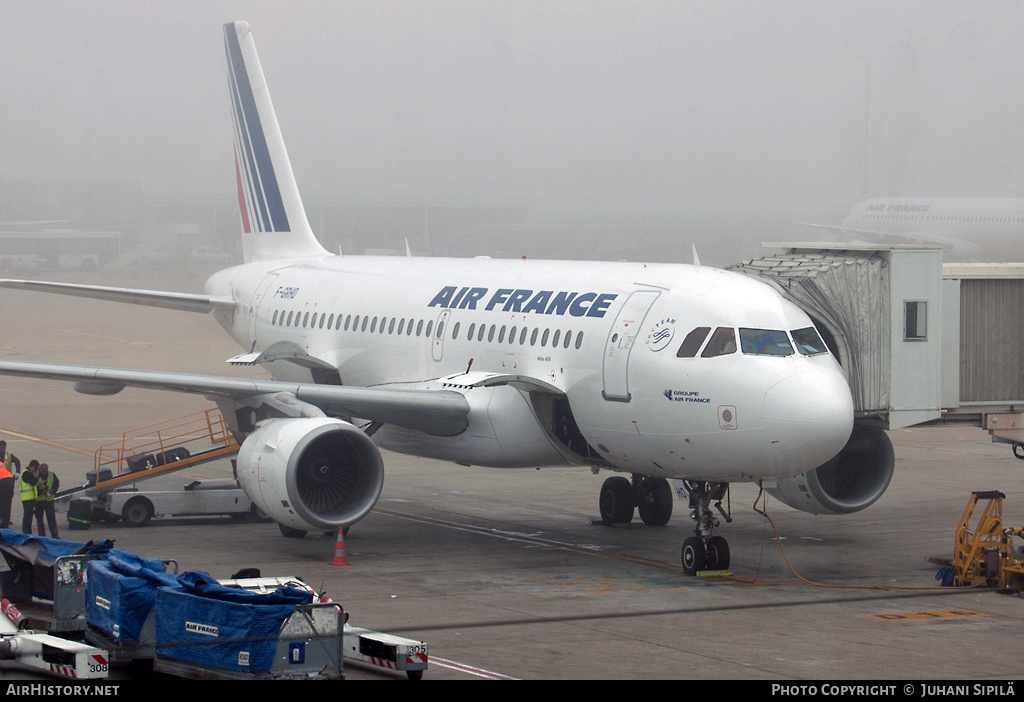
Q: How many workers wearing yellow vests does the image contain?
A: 3